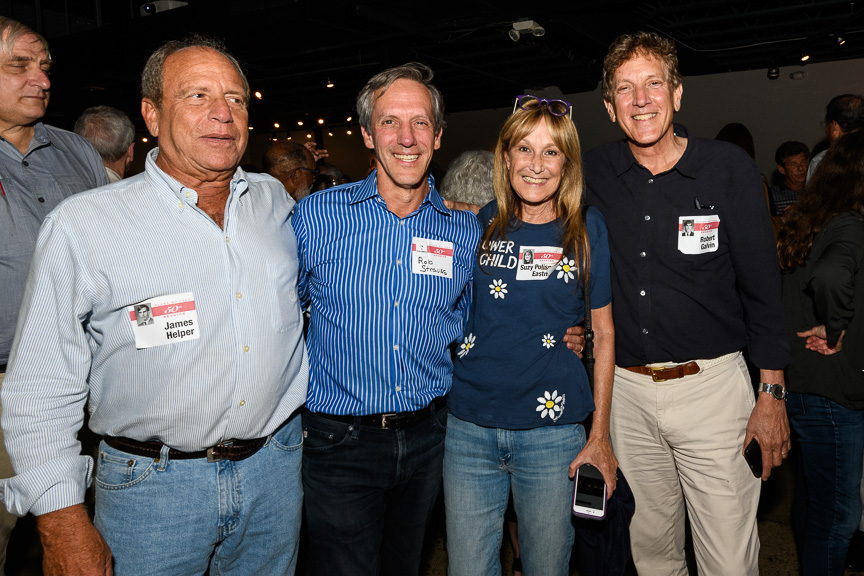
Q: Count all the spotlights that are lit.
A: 15